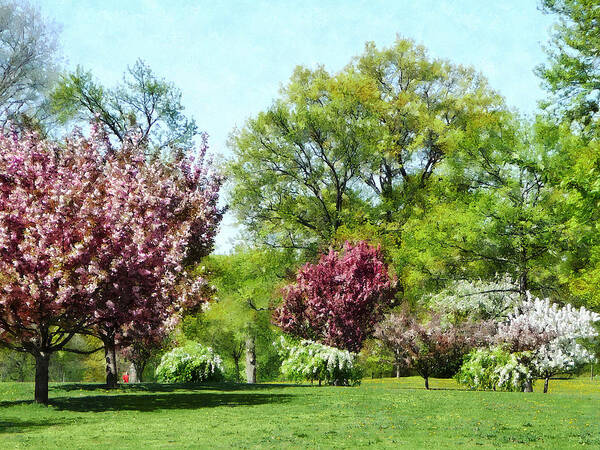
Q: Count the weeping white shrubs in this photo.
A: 3